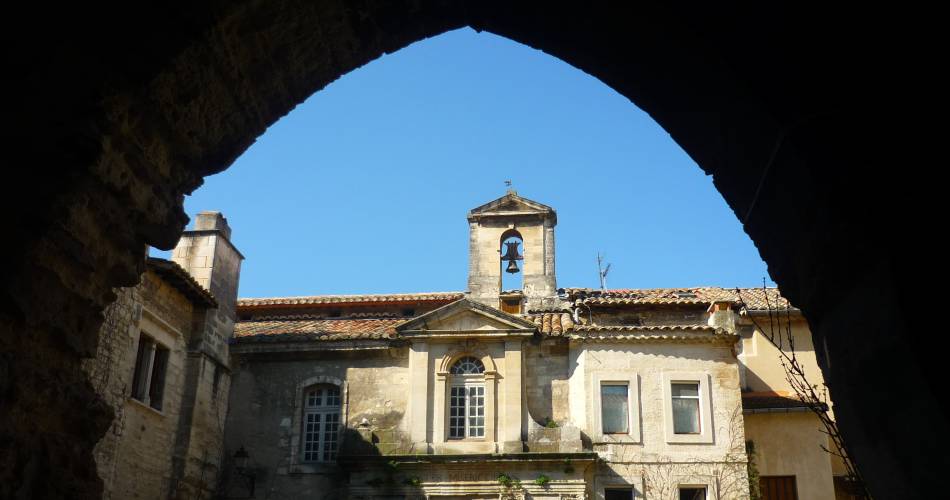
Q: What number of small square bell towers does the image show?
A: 1